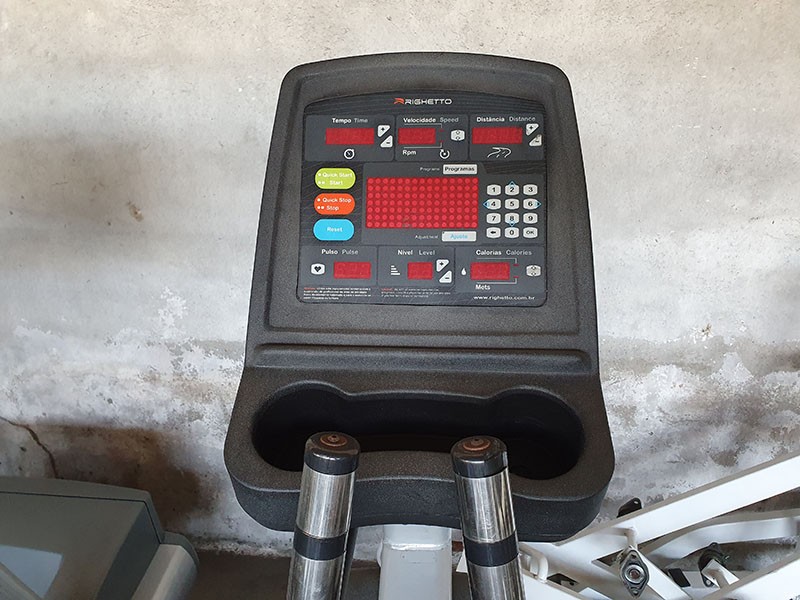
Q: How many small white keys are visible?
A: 12